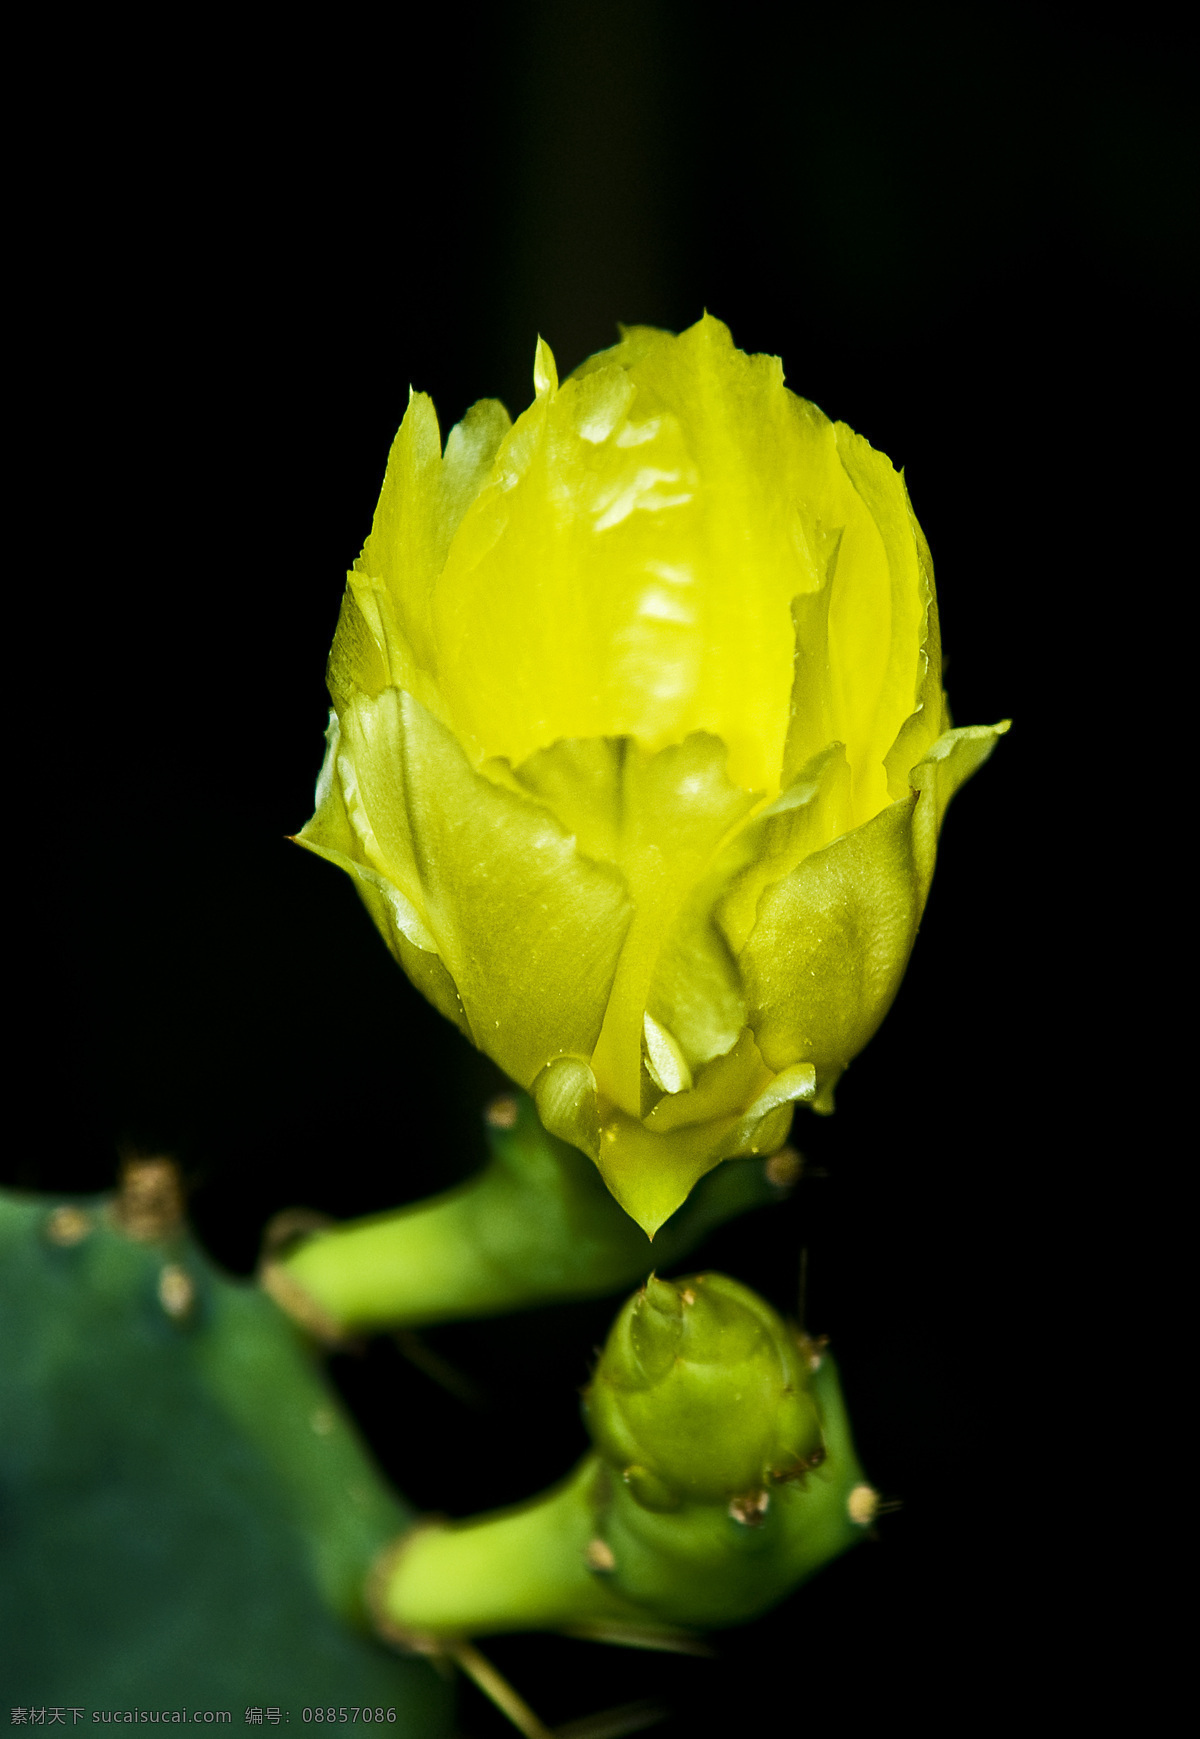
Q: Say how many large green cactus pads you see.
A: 1